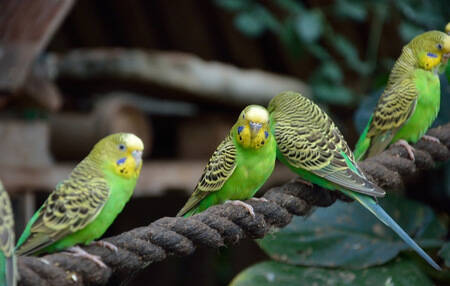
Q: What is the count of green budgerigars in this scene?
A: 5